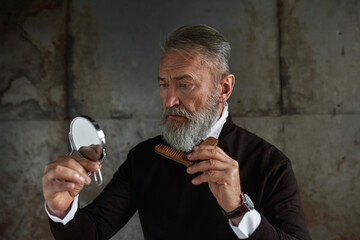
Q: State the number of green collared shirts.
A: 0